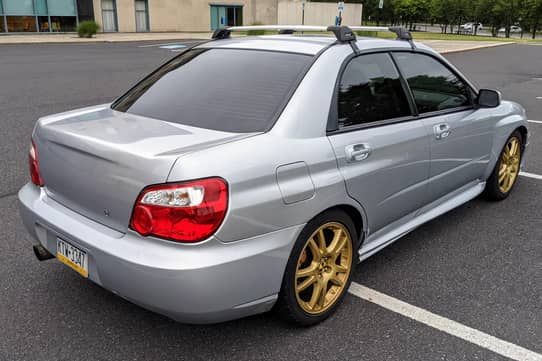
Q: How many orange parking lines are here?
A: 0